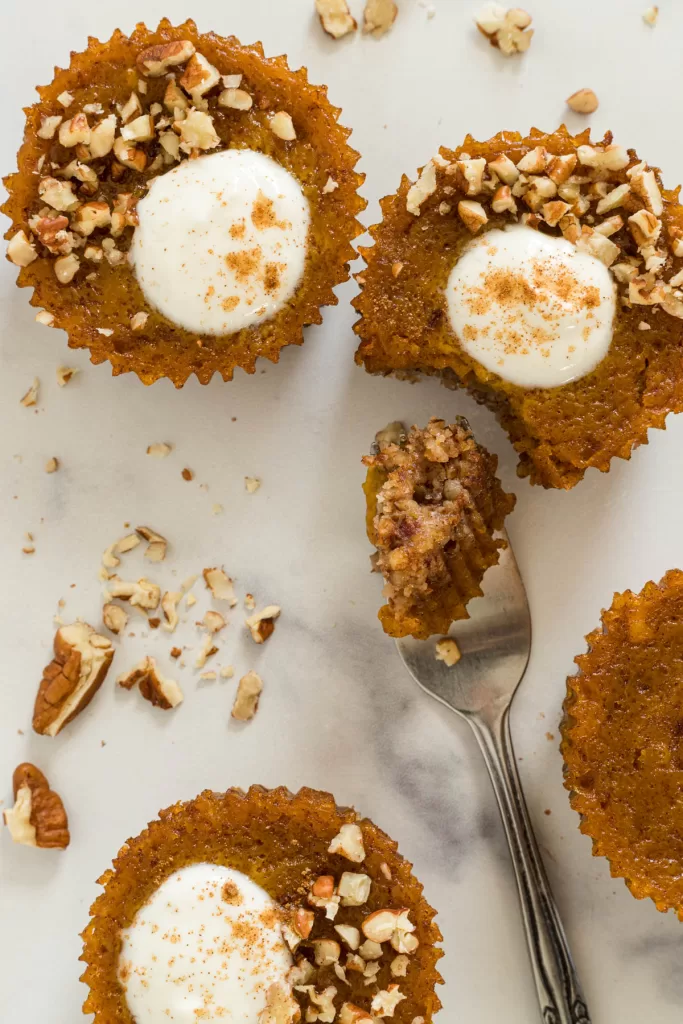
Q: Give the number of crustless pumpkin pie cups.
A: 4